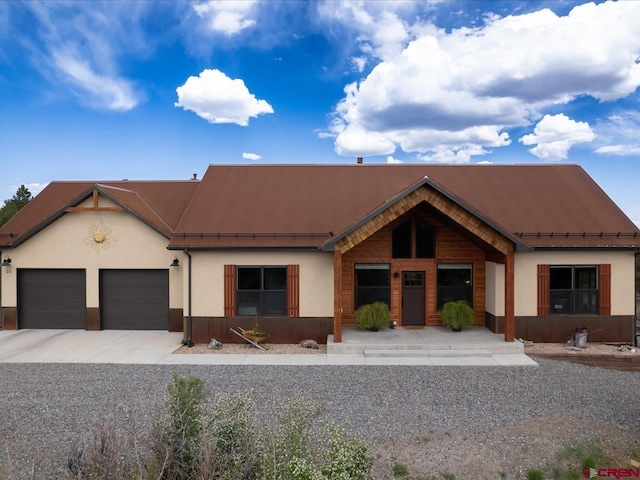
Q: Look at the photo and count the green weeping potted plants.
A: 2